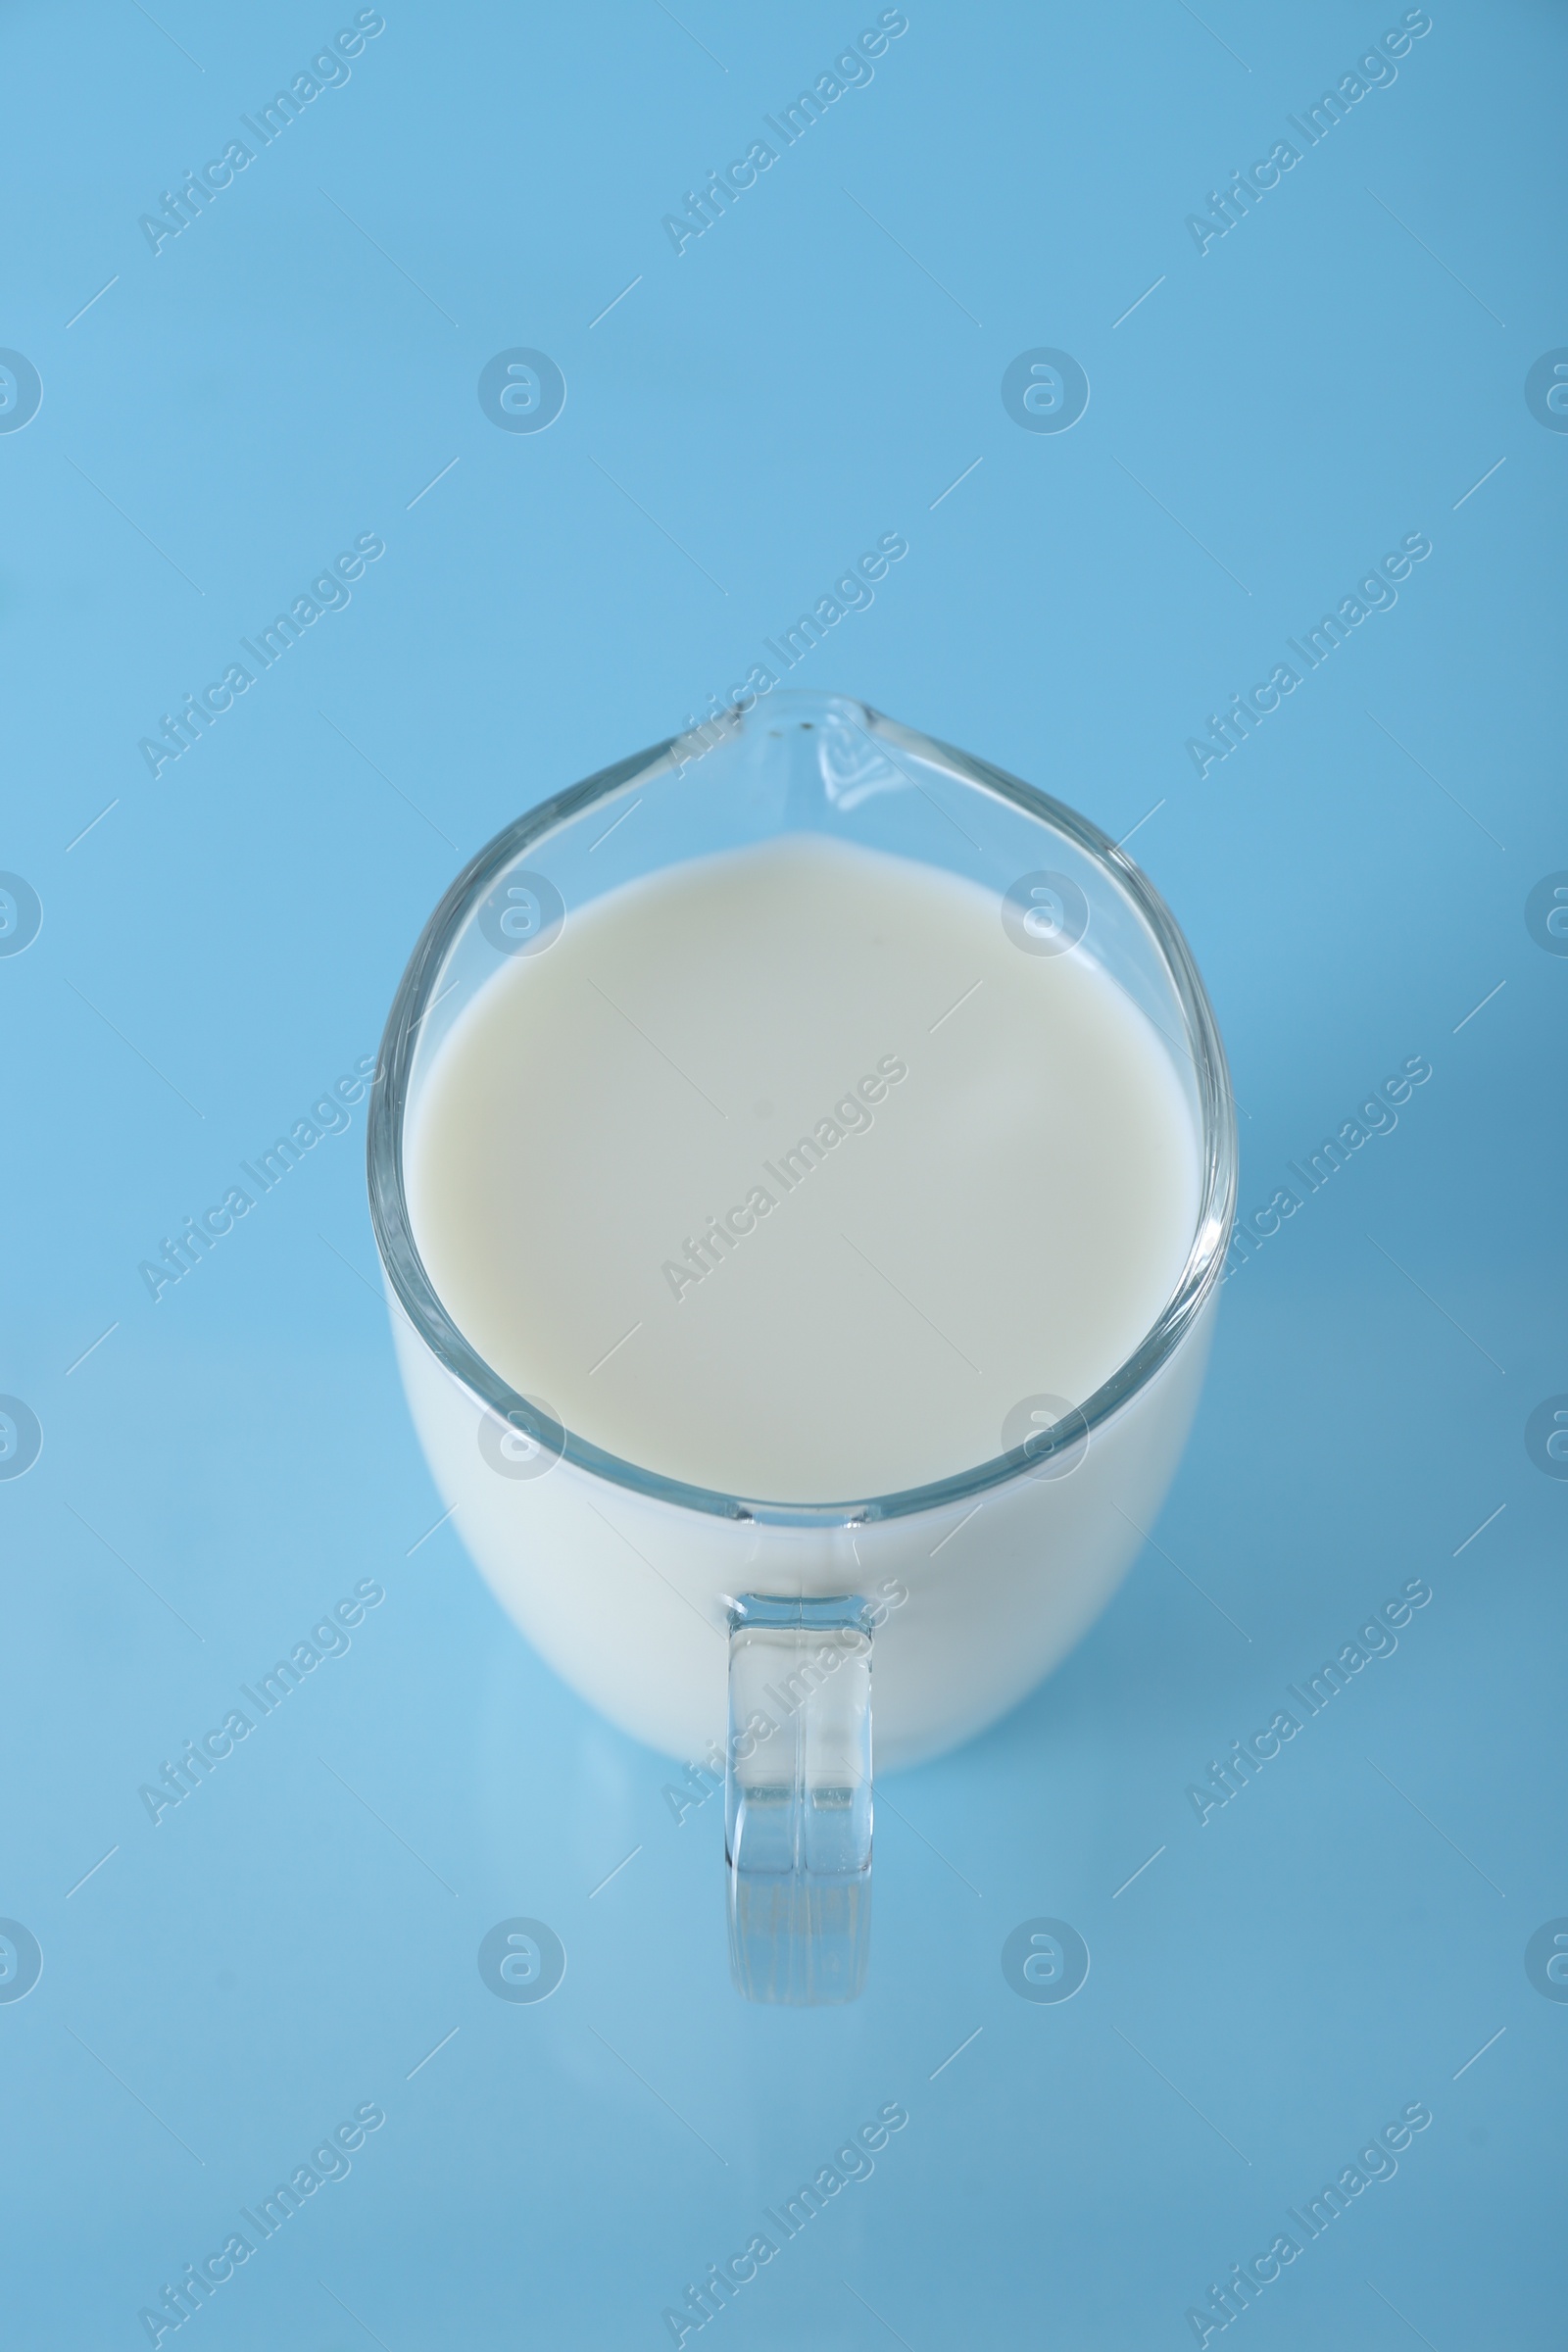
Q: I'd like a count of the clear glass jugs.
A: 1